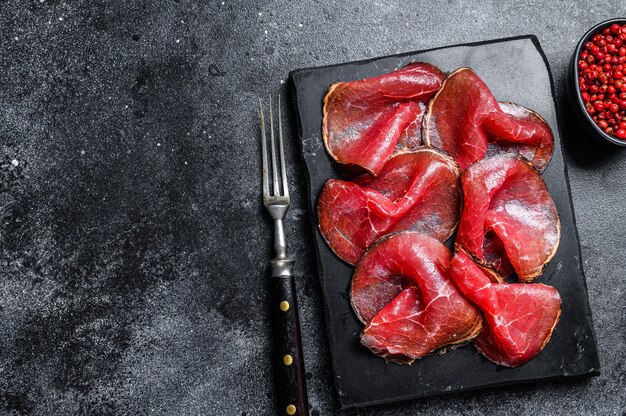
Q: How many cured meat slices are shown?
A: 6